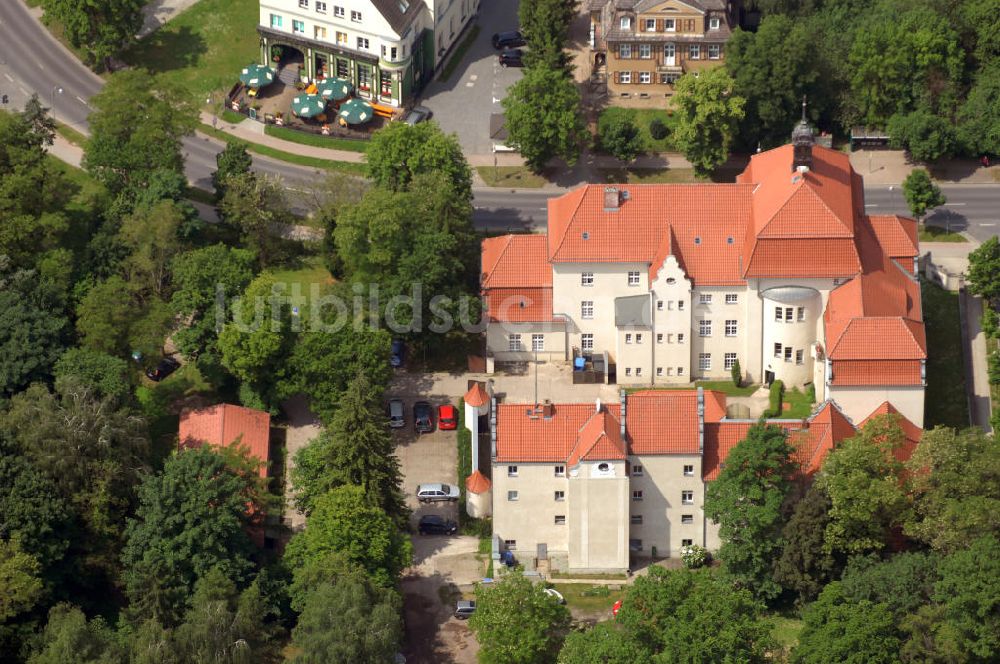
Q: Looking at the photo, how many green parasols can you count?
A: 4